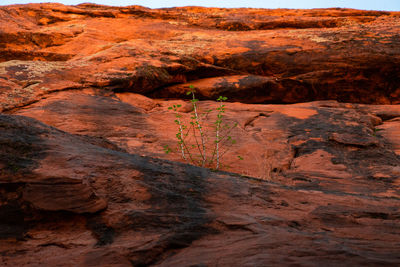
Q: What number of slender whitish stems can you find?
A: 3